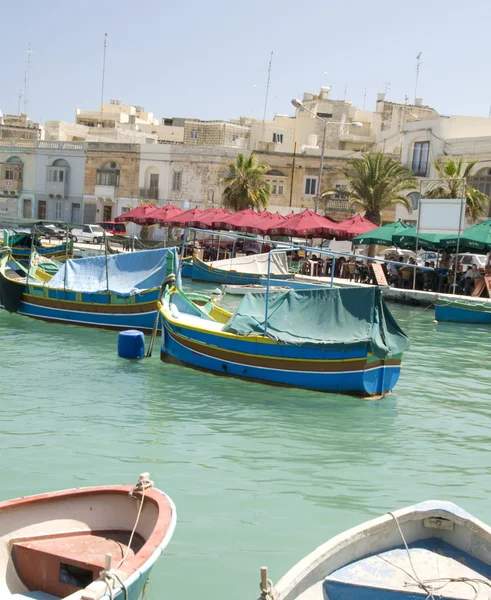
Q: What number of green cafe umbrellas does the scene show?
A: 3